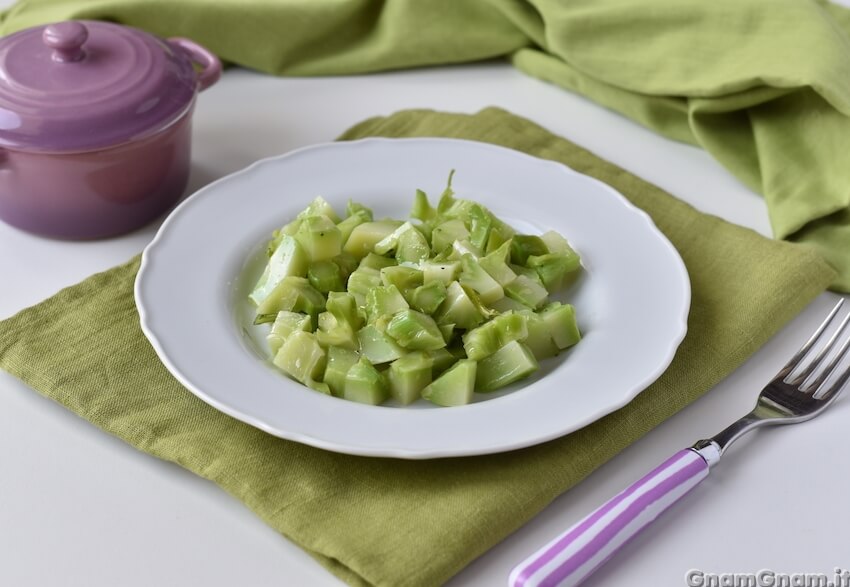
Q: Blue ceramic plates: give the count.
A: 0